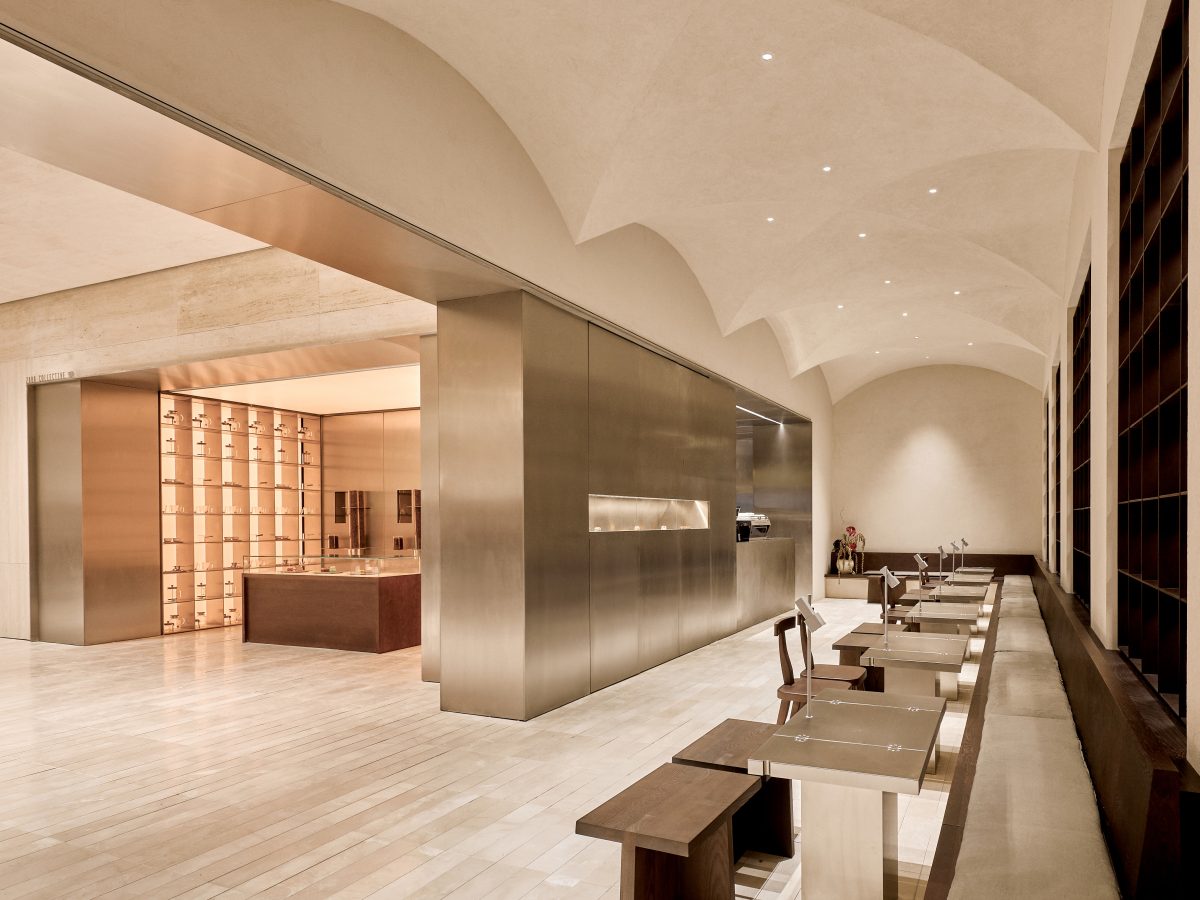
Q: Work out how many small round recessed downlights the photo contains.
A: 13